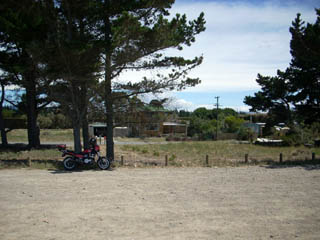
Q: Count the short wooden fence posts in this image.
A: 7